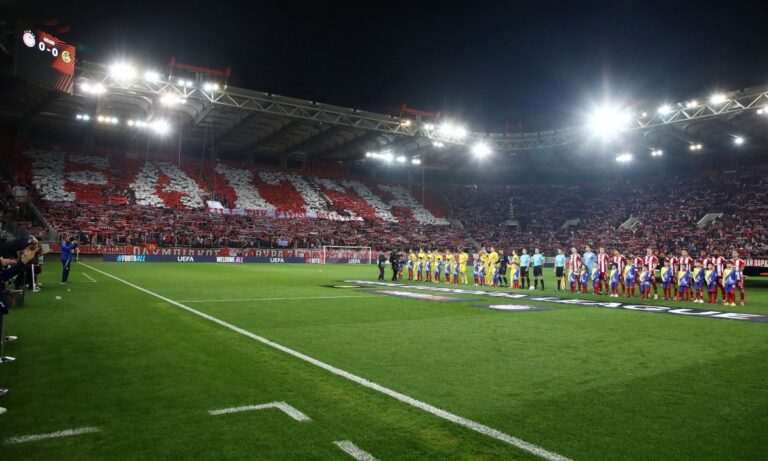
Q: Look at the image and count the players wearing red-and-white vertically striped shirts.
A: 10